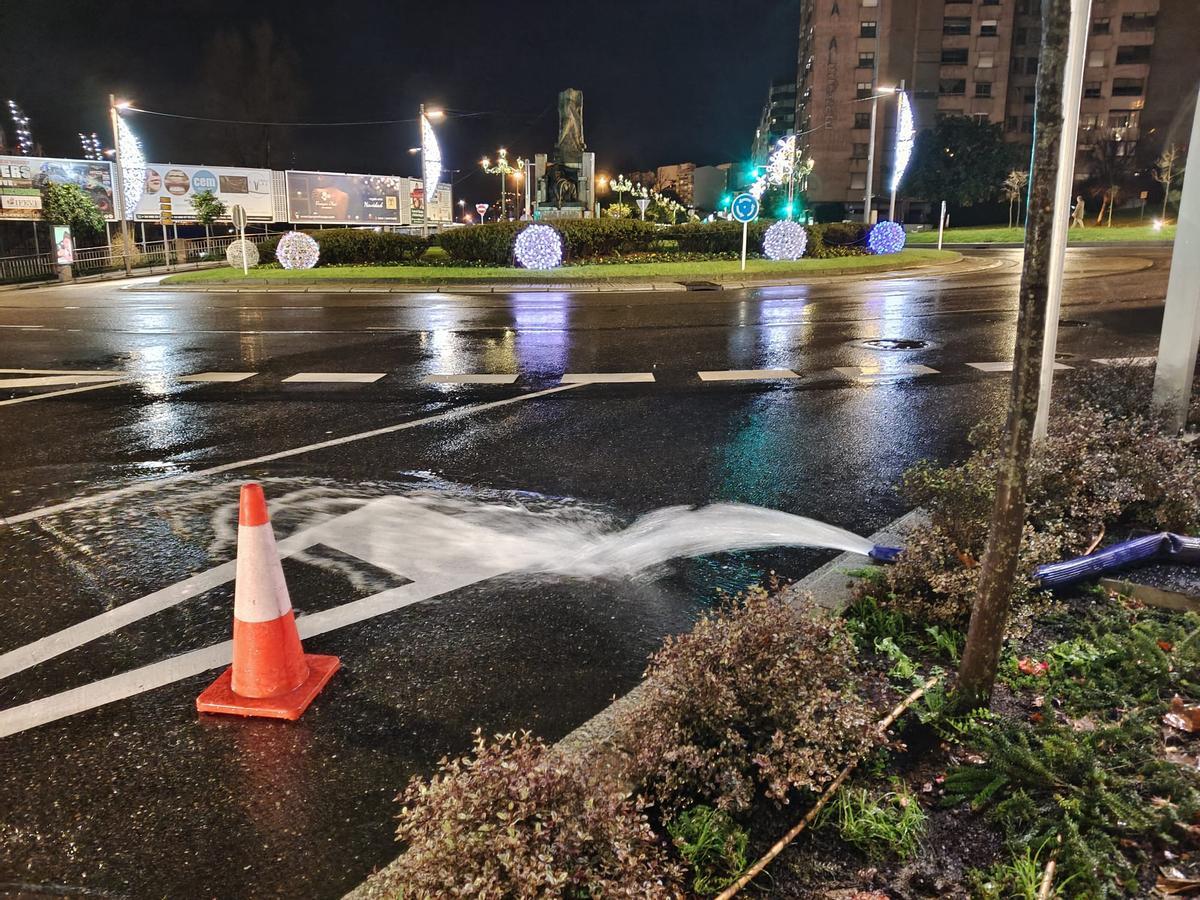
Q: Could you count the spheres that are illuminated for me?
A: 4